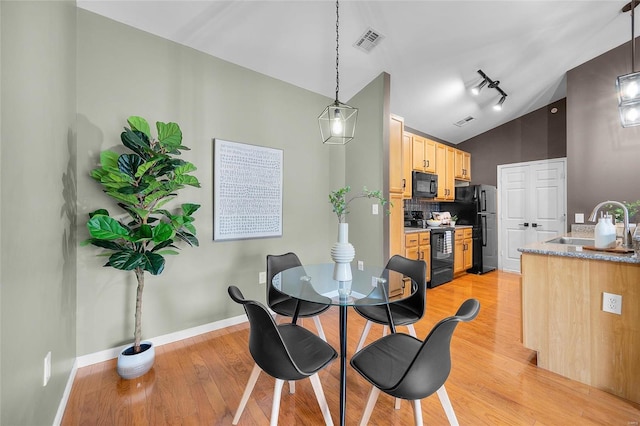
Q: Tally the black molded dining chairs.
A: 4